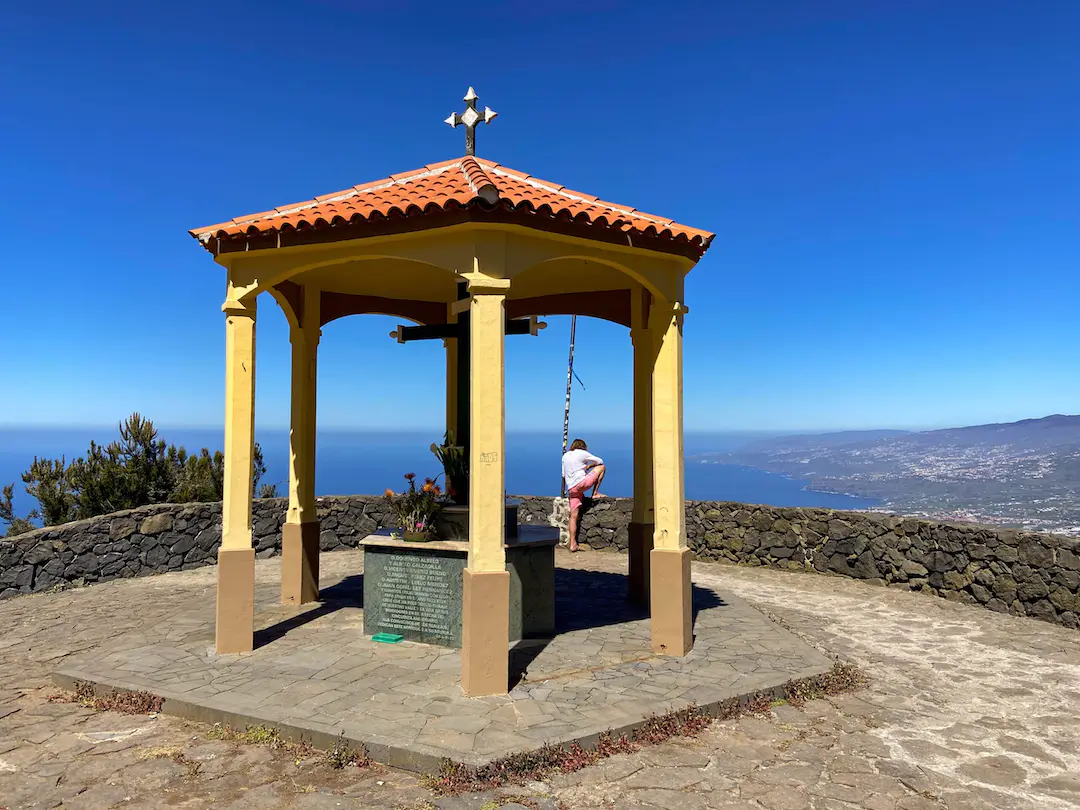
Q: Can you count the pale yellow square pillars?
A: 6